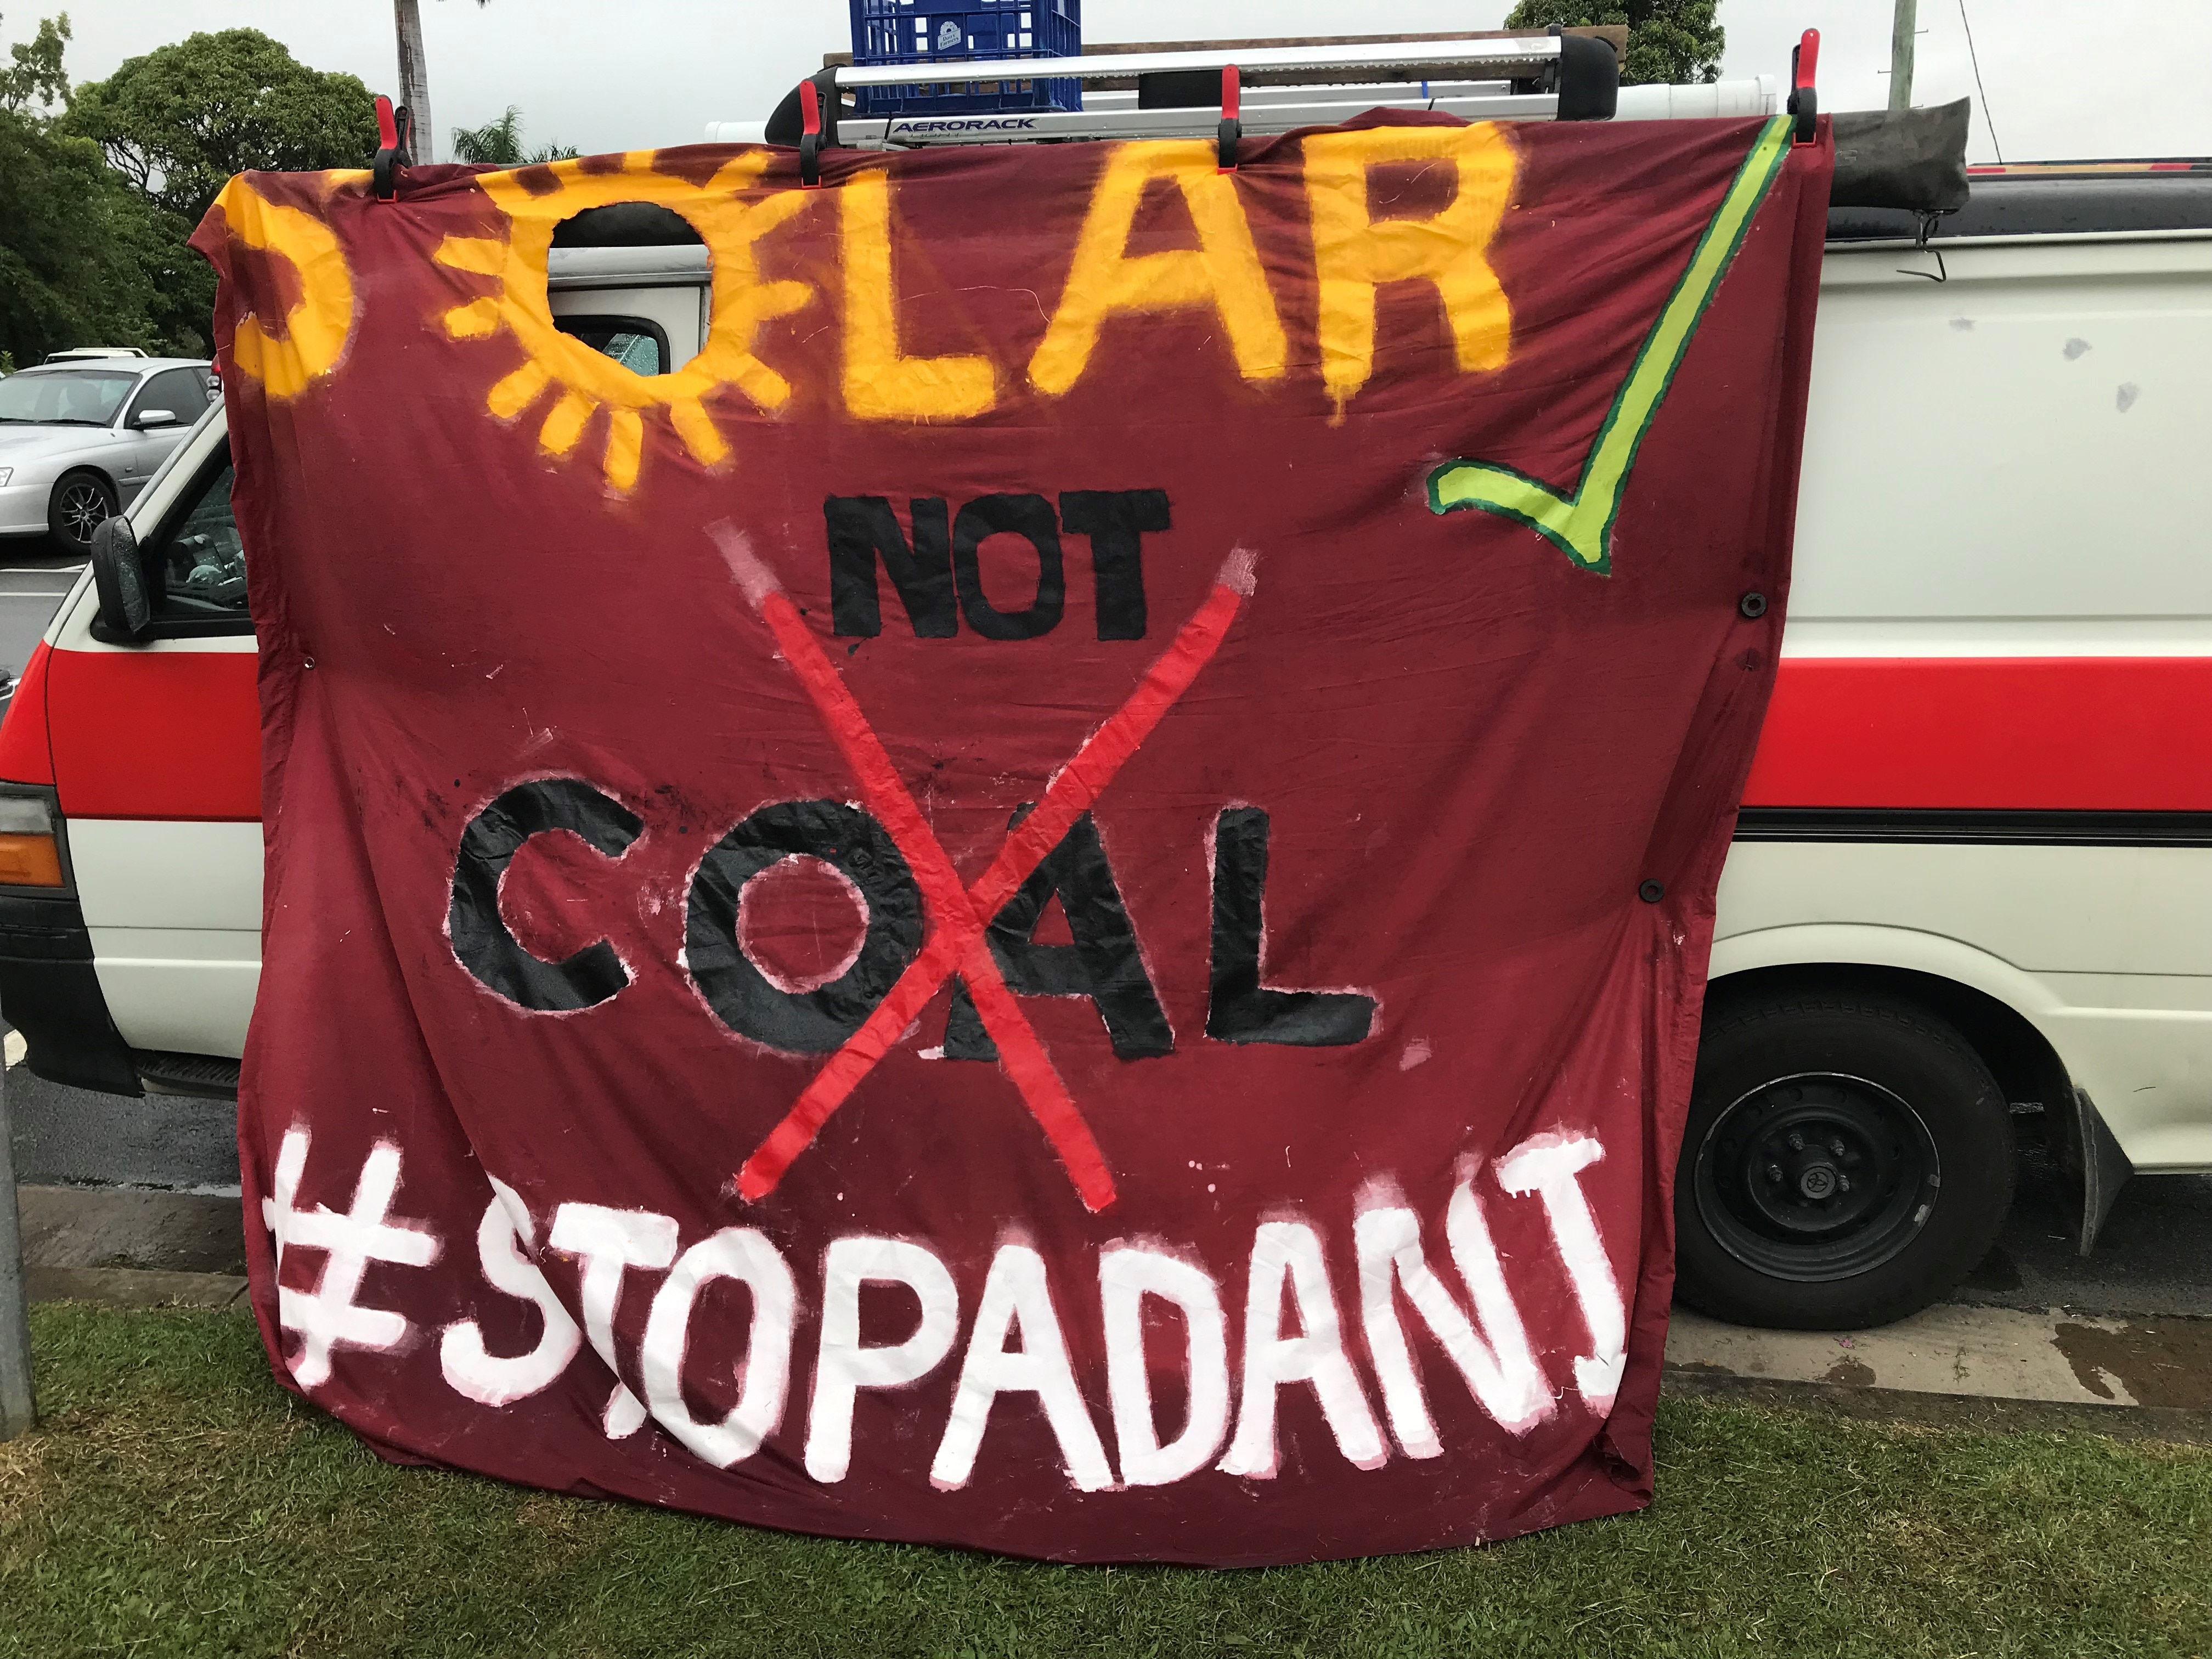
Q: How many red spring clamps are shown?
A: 4